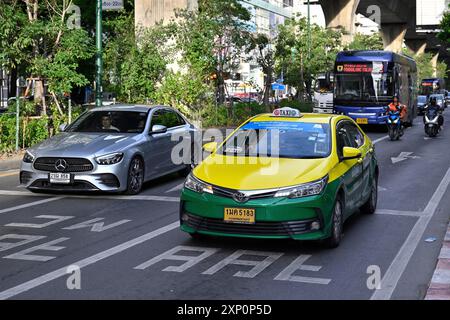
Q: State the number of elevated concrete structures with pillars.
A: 1